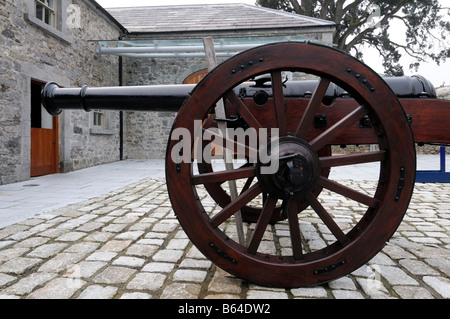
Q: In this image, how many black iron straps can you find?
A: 6